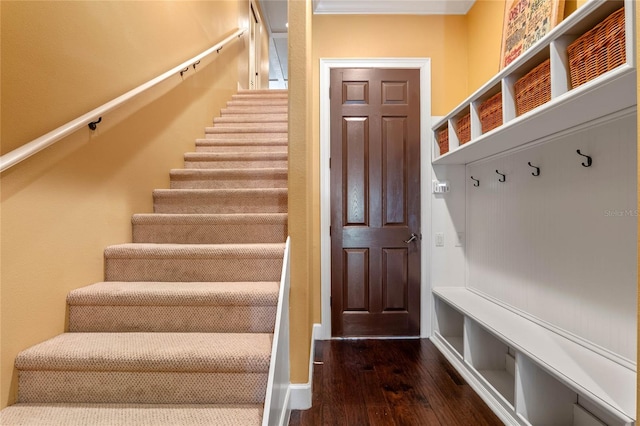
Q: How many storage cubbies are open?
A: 3